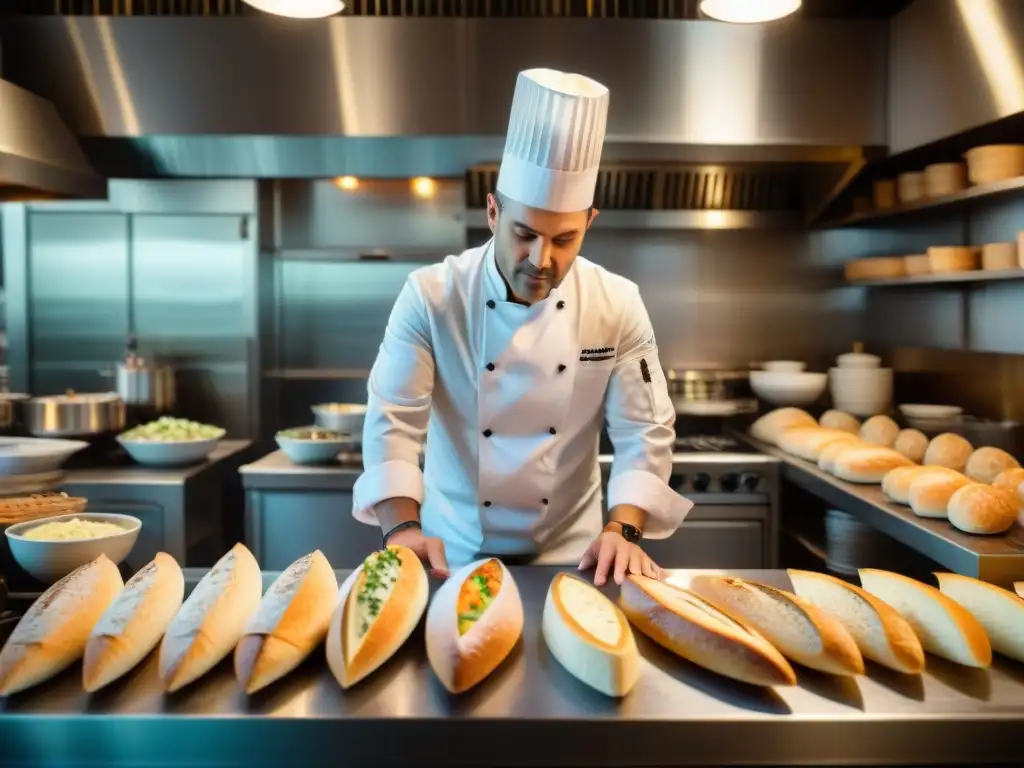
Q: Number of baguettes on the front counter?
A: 12